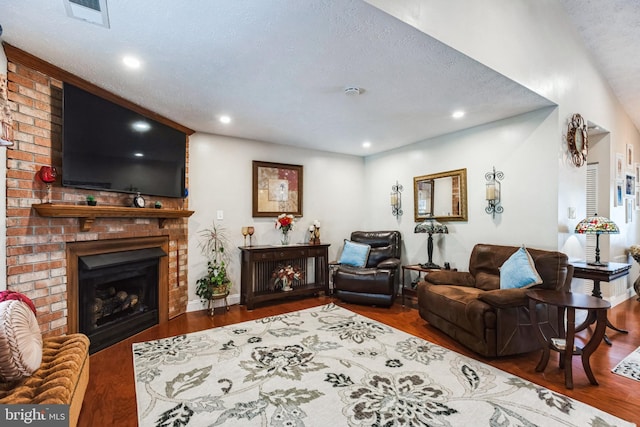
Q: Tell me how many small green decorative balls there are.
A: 2